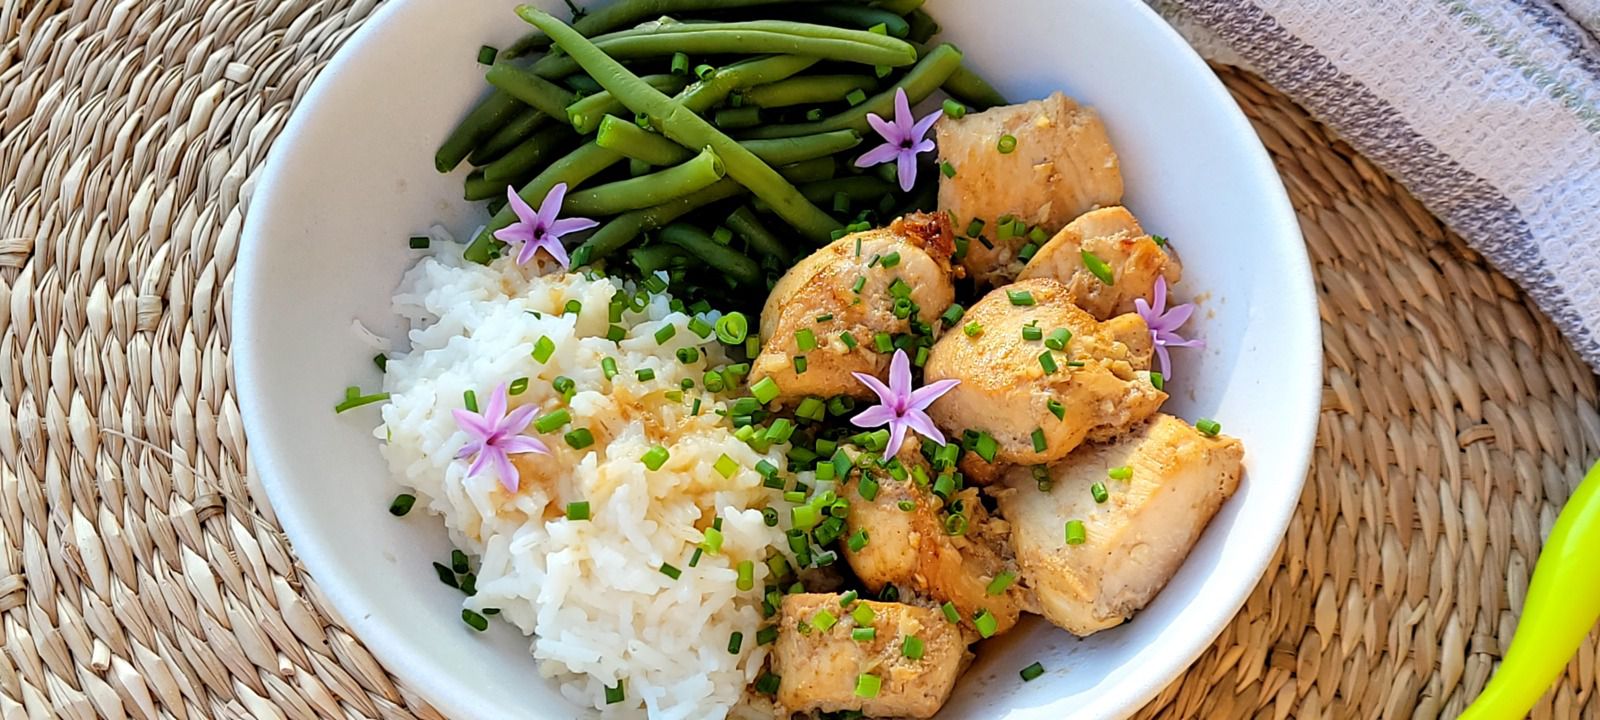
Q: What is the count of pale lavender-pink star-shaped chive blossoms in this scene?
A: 5